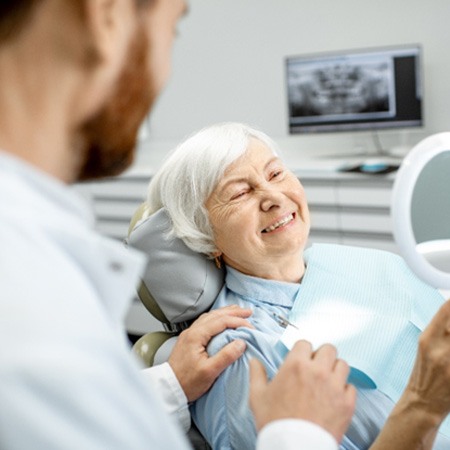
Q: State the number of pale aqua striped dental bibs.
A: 1